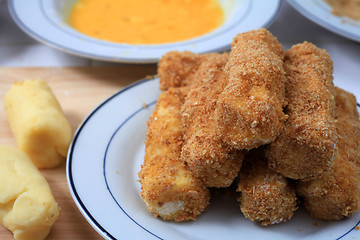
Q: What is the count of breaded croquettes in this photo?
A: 7